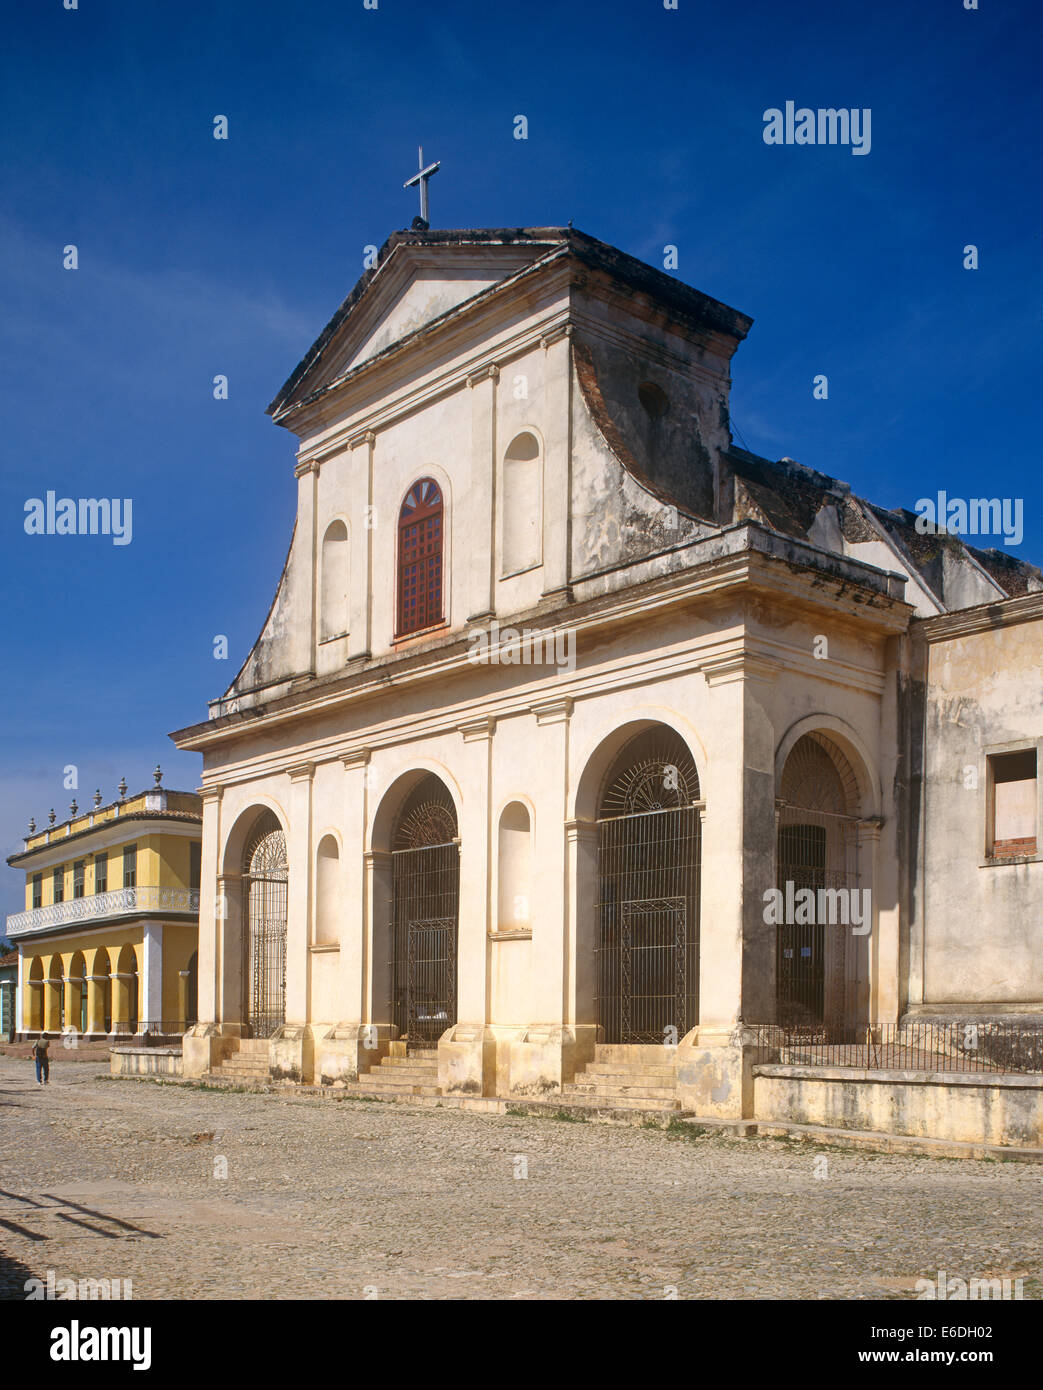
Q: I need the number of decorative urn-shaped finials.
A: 6